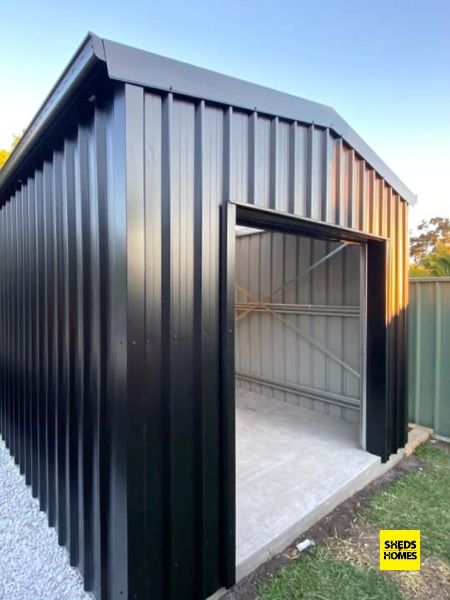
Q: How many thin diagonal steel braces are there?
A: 2